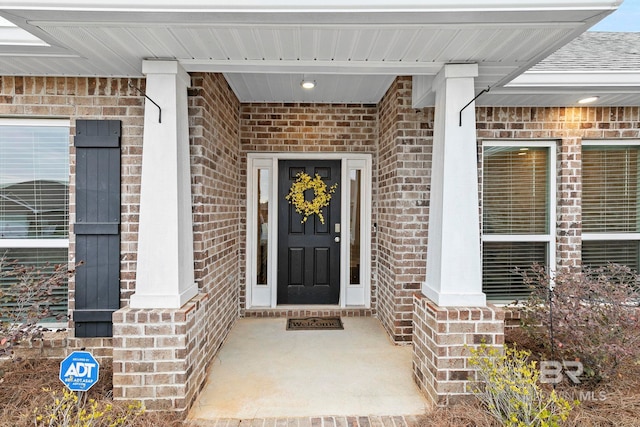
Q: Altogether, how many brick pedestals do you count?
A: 2